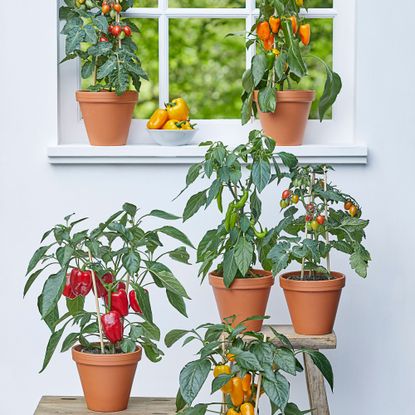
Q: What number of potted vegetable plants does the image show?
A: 6